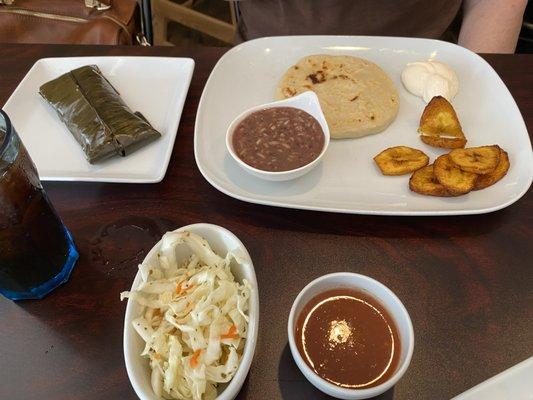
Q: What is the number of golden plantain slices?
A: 6